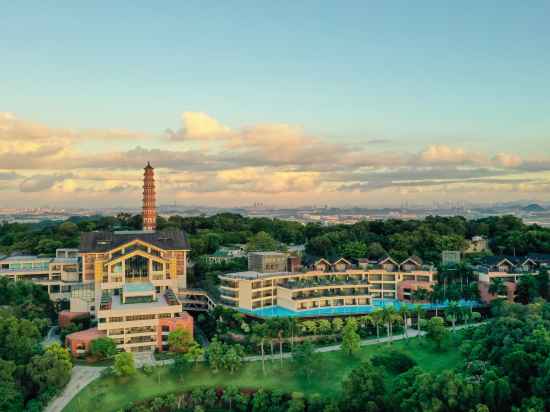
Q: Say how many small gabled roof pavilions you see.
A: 6